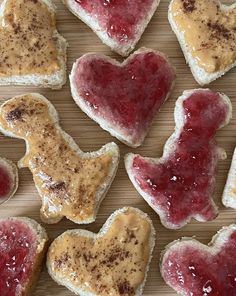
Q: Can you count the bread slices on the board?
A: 11